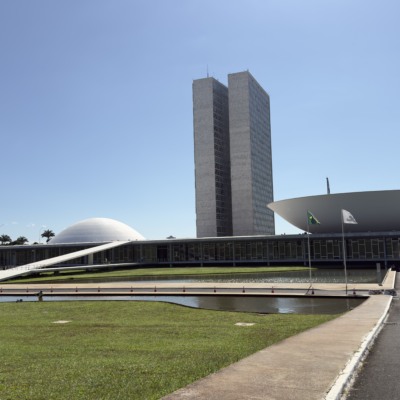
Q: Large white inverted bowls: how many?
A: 1